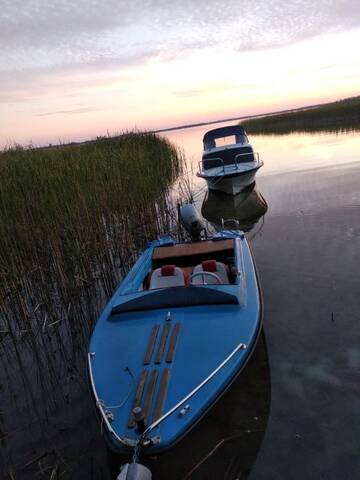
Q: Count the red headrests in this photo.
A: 2